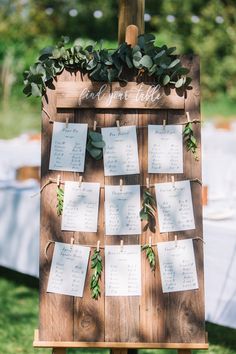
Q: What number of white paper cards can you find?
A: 9